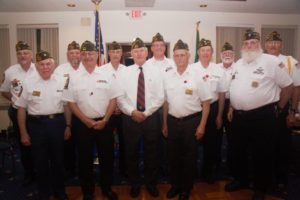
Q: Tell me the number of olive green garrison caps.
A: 12